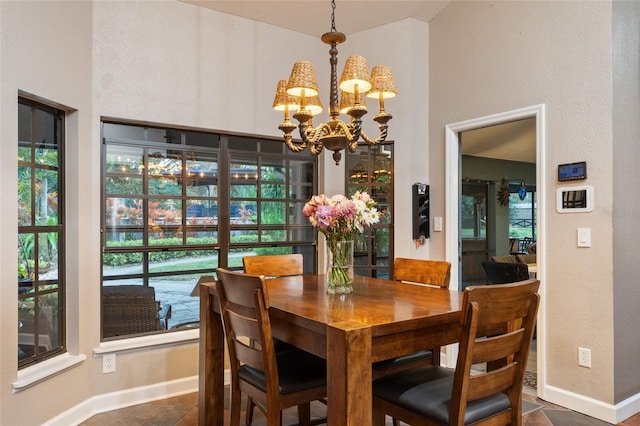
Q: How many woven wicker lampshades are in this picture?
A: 6